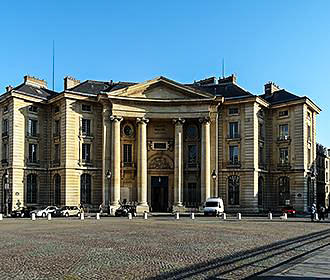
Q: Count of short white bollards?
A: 14